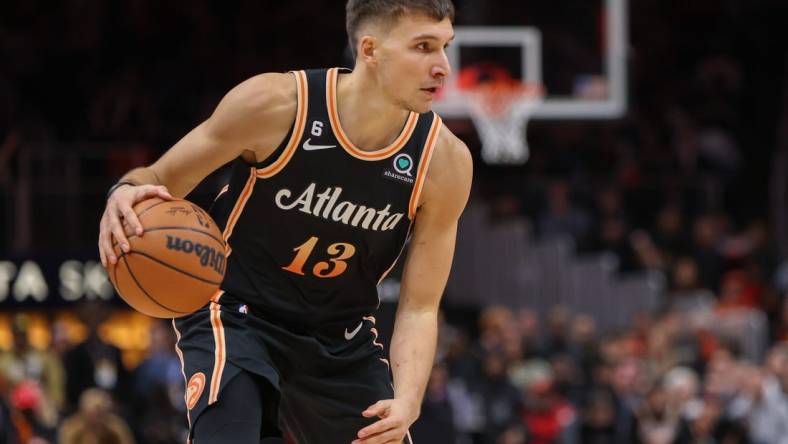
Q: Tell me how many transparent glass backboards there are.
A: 1